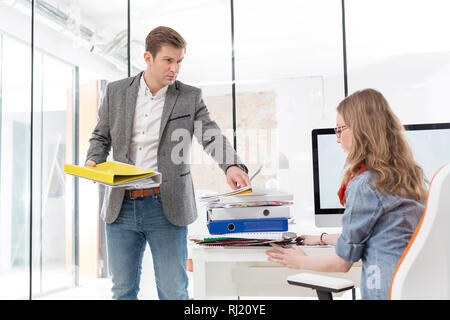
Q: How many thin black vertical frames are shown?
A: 4